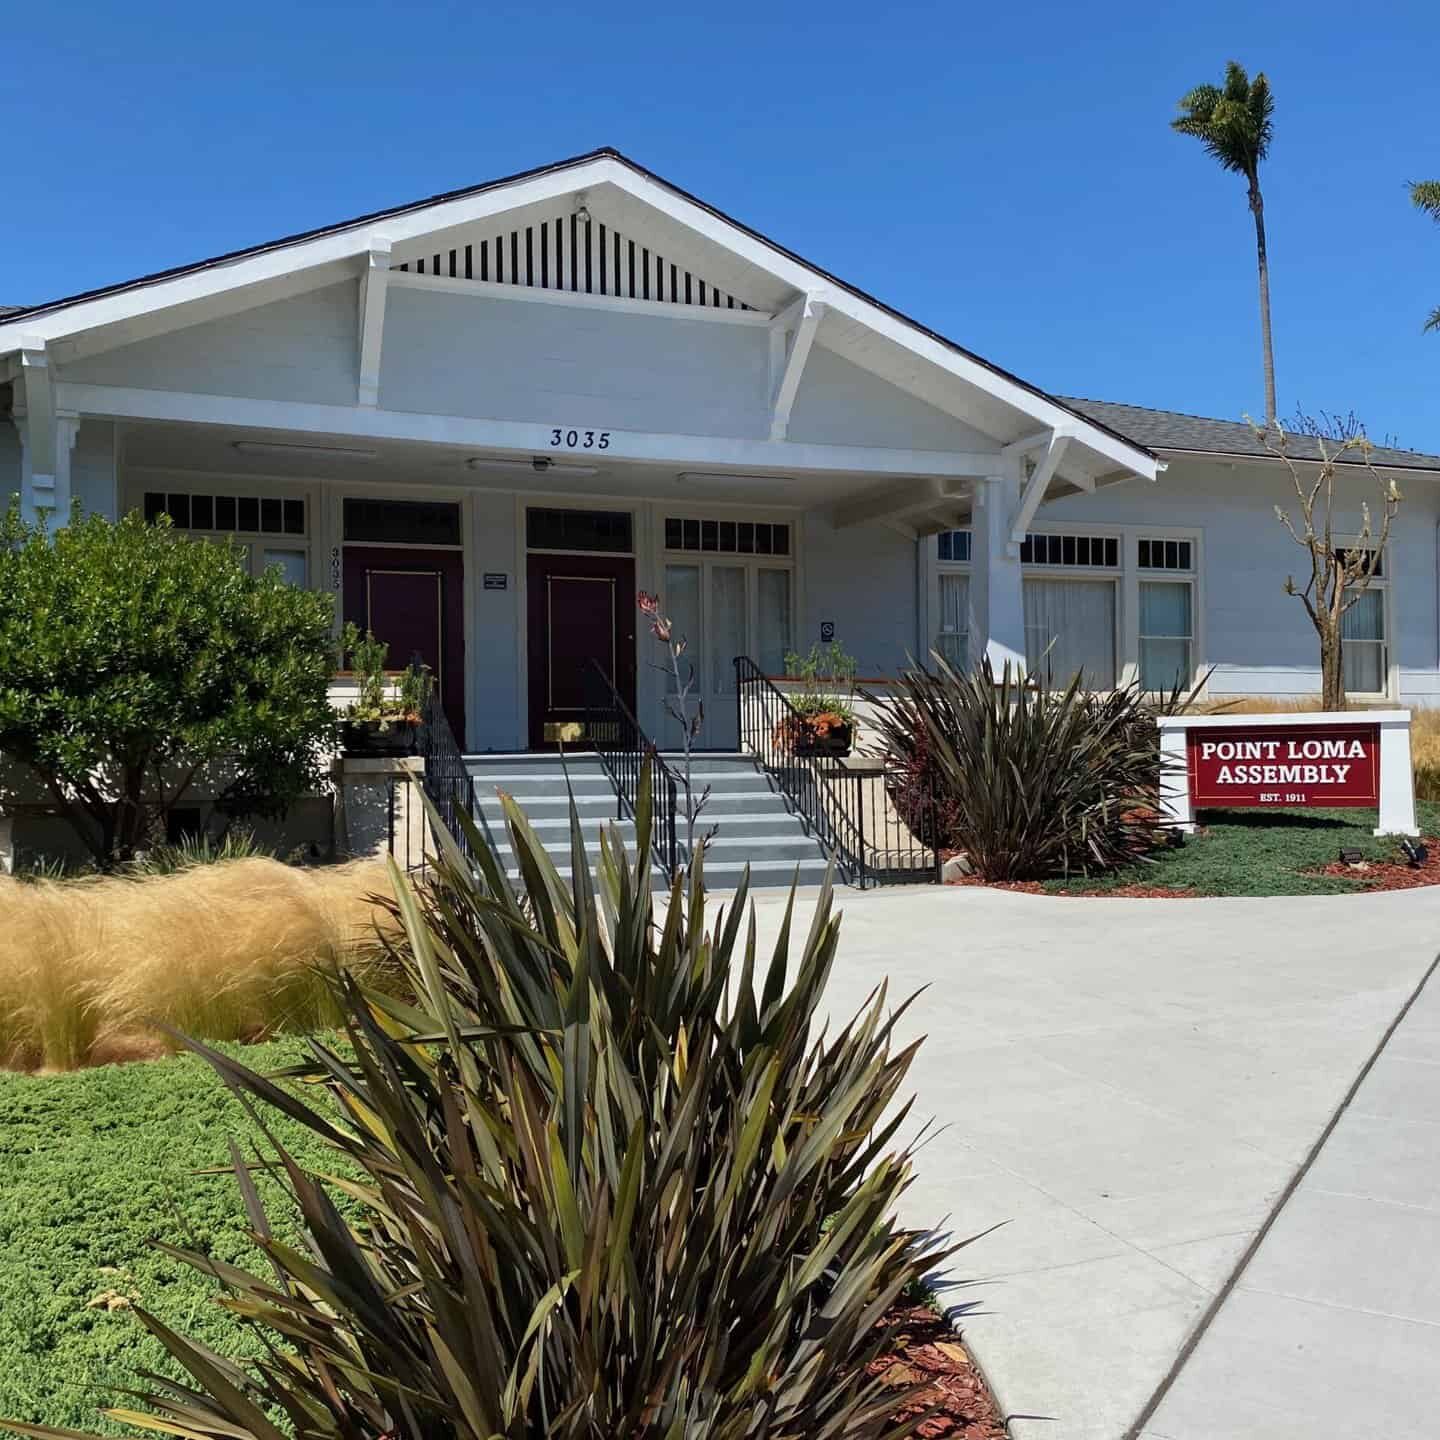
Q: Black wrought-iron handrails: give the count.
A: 3